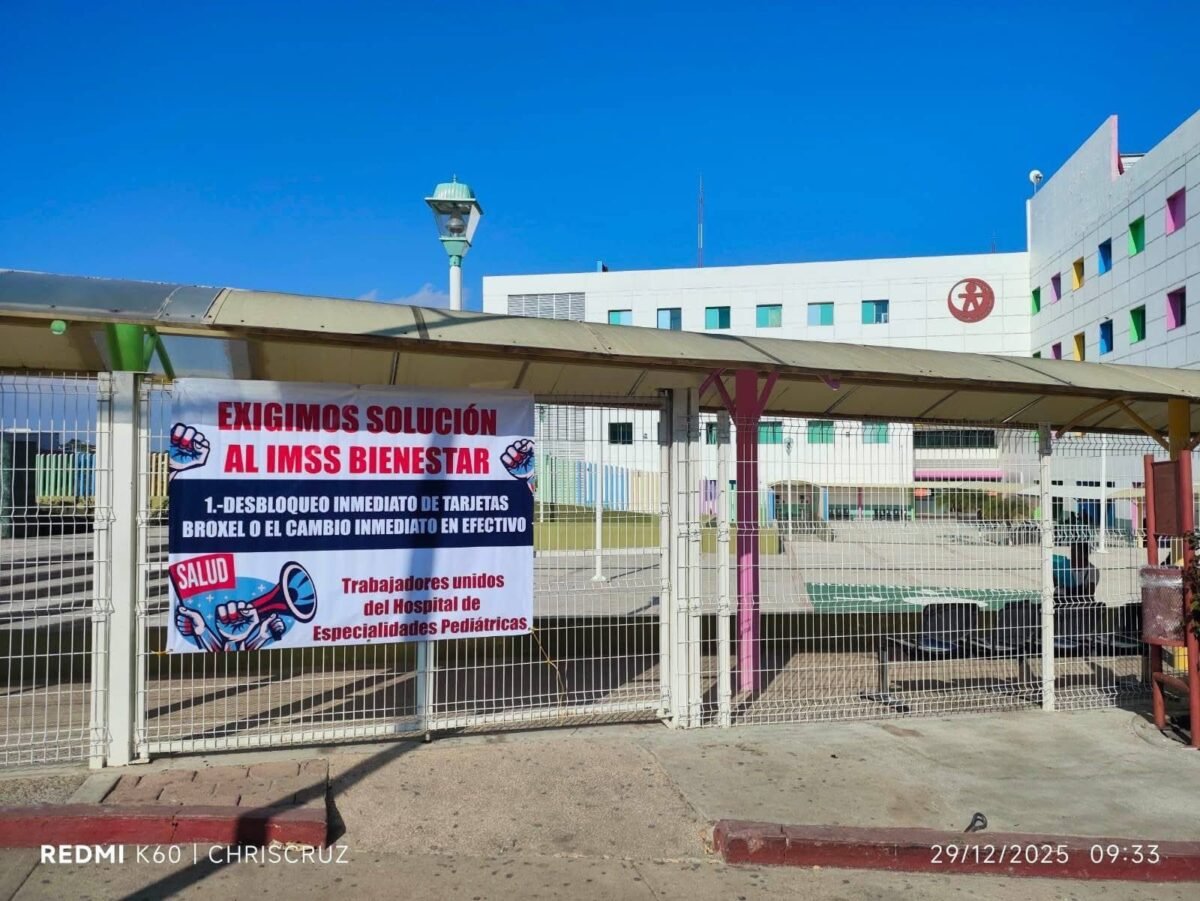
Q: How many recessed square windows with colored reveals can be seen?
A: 12